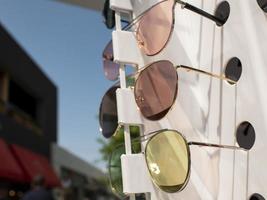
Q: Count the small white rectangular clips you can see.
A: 4